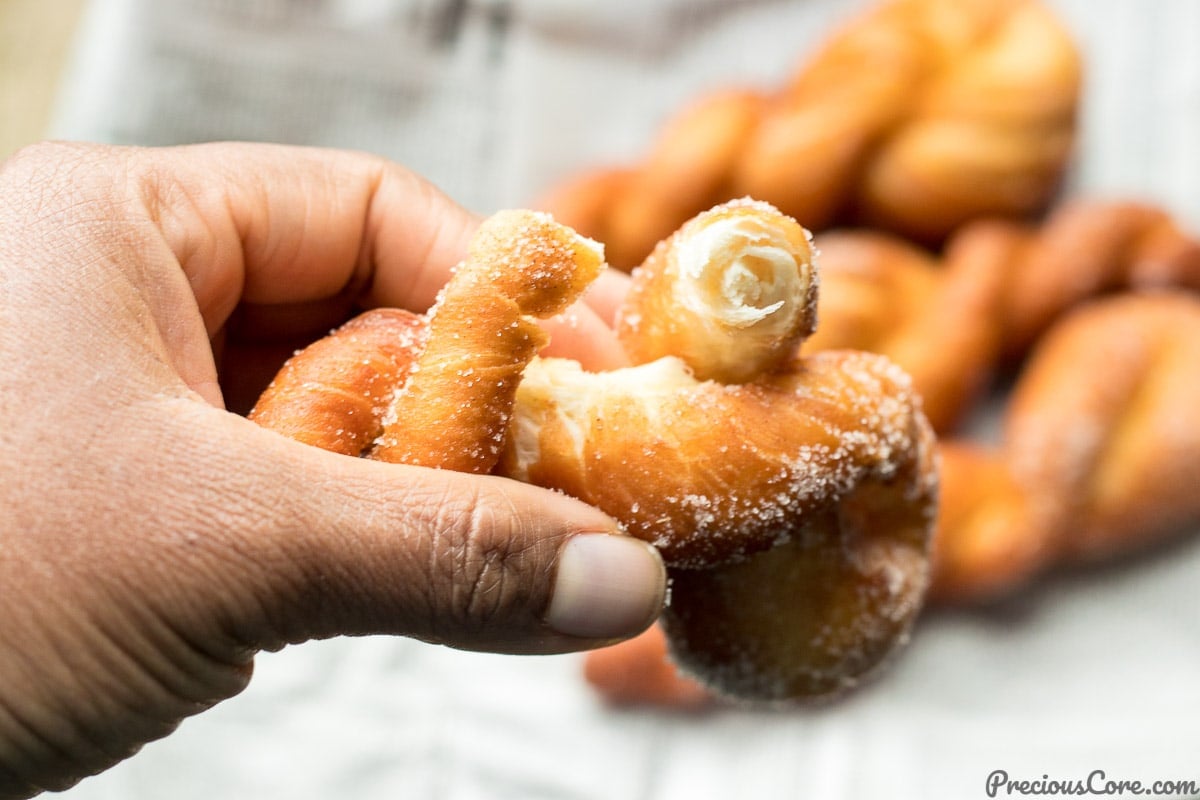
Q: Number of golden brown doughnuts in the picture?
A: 4